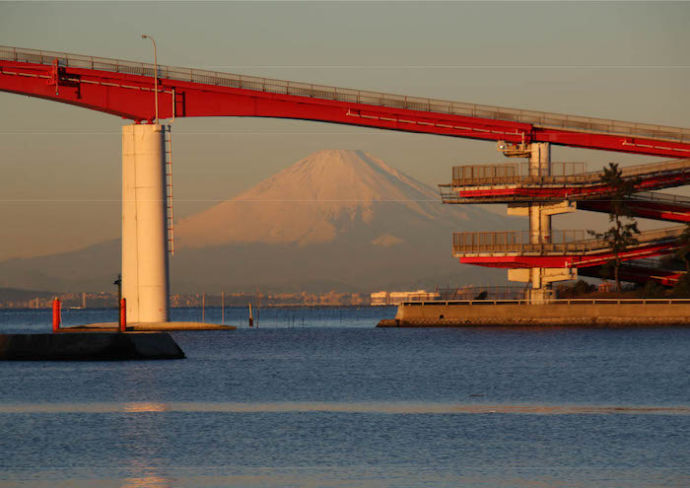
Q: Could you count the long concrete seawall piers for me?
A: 2